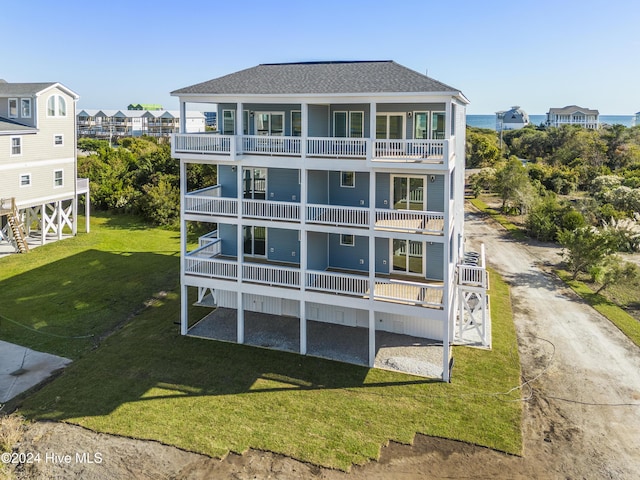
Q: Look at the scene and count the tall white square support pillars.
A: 5